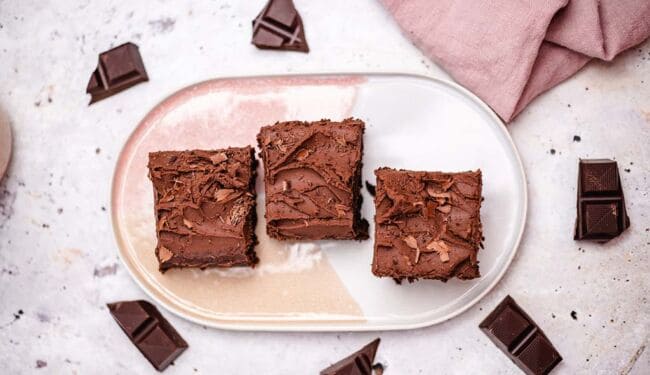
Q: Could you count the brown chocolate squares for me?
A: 3